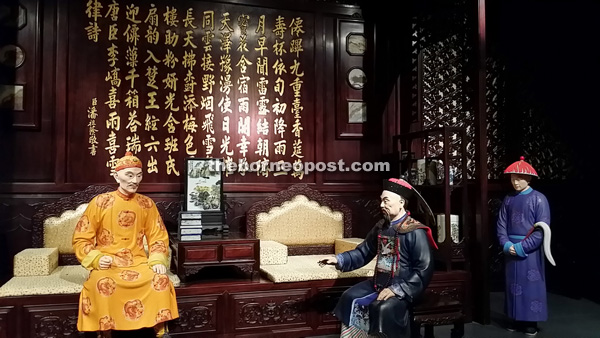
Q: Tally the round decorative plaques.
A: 2